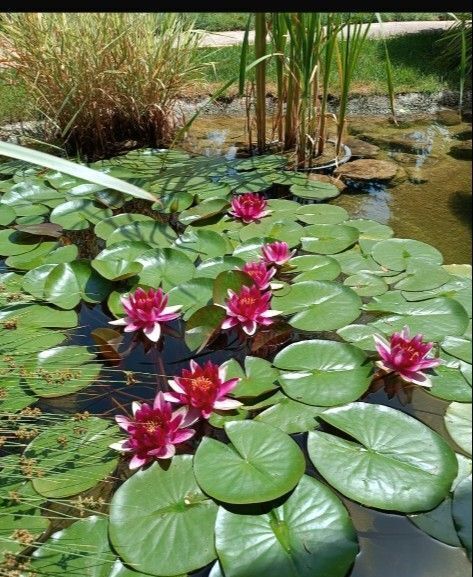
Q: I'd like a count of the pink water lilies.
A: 8